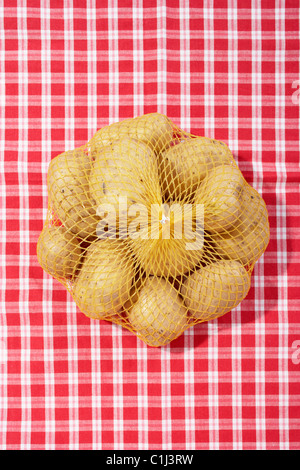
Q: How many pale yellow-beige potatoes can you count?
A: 11